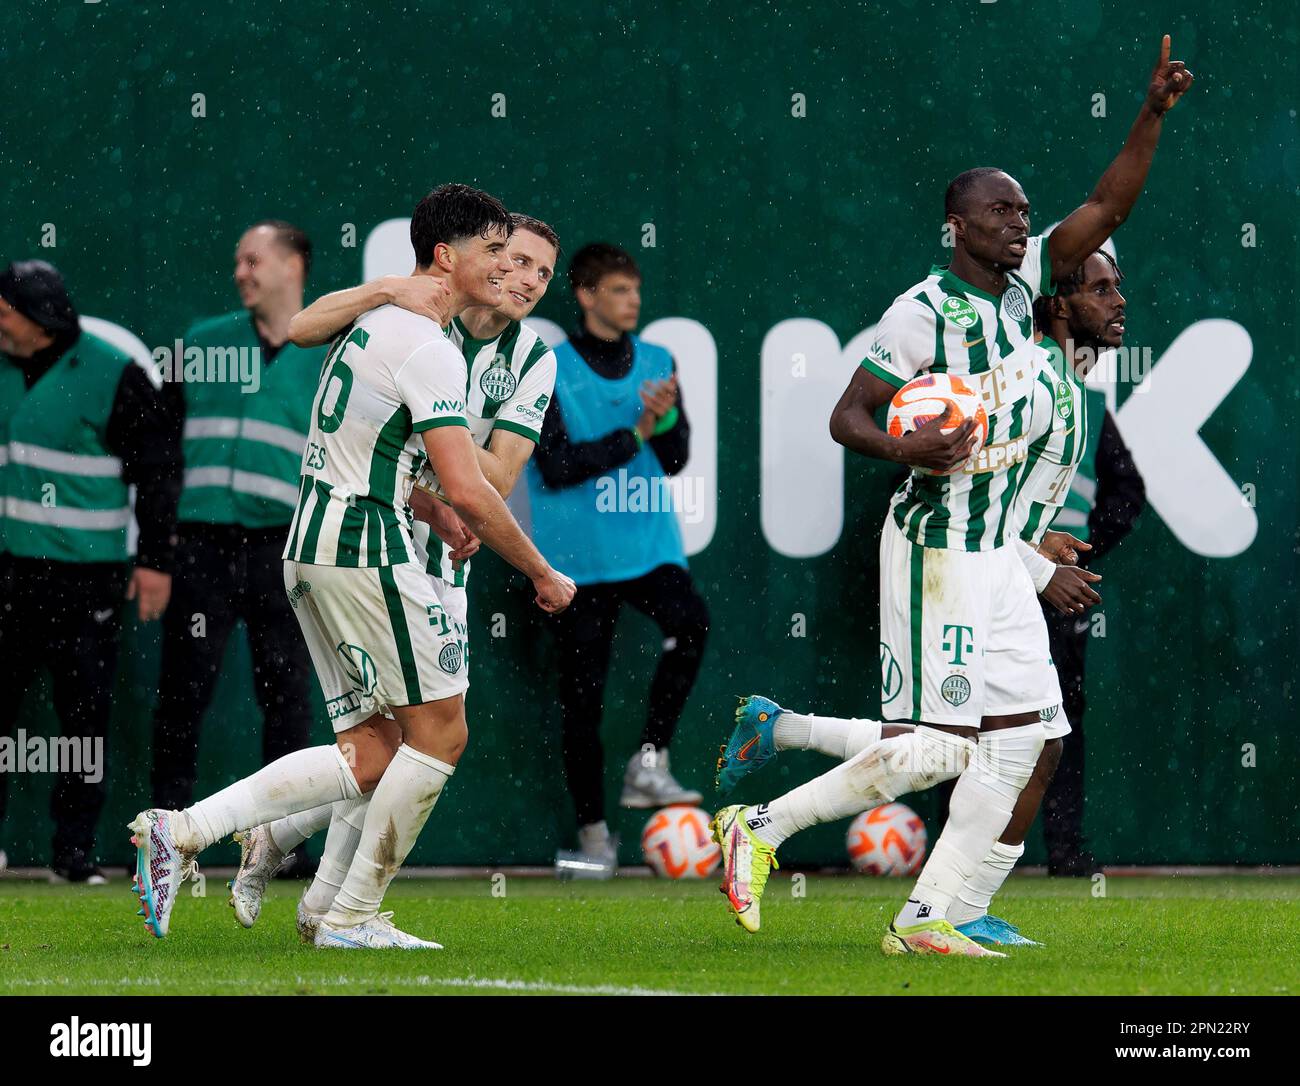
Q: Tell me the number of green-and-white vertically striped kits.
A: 4